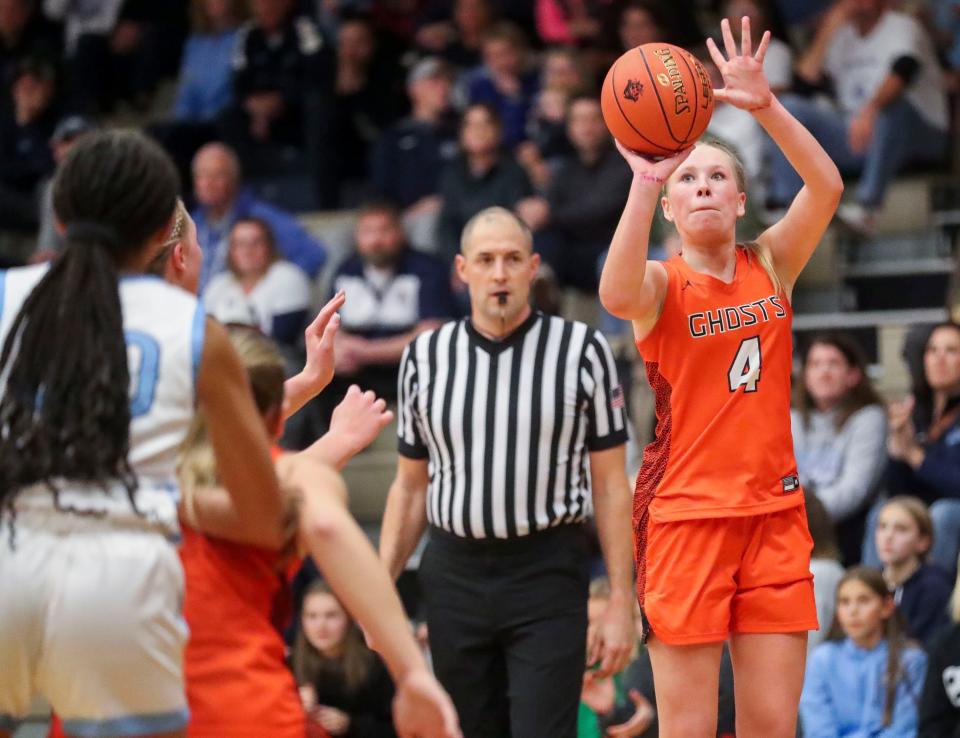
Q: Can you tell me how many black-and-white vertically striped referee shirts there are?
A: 1